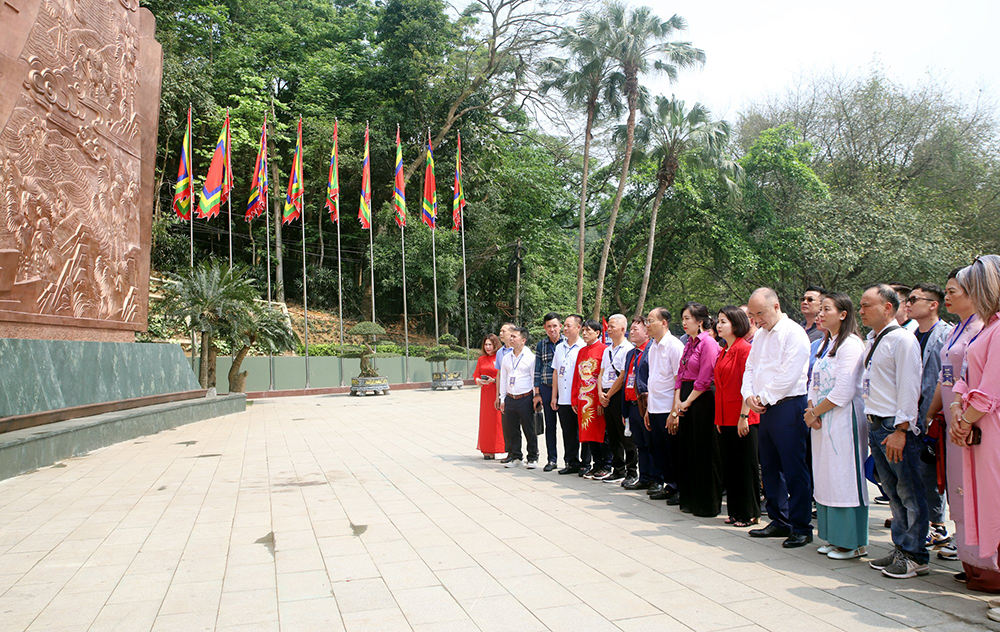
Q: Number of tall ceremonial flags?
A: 9